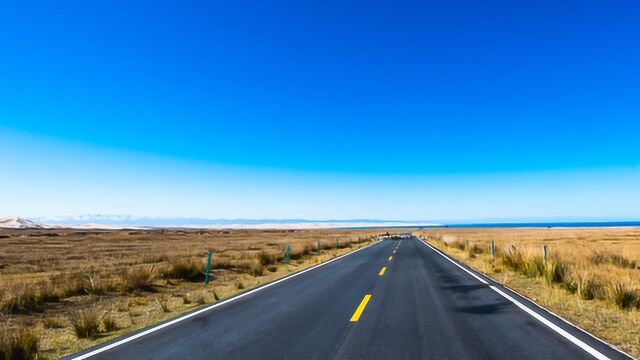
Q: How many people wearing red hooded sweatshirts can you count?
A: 0